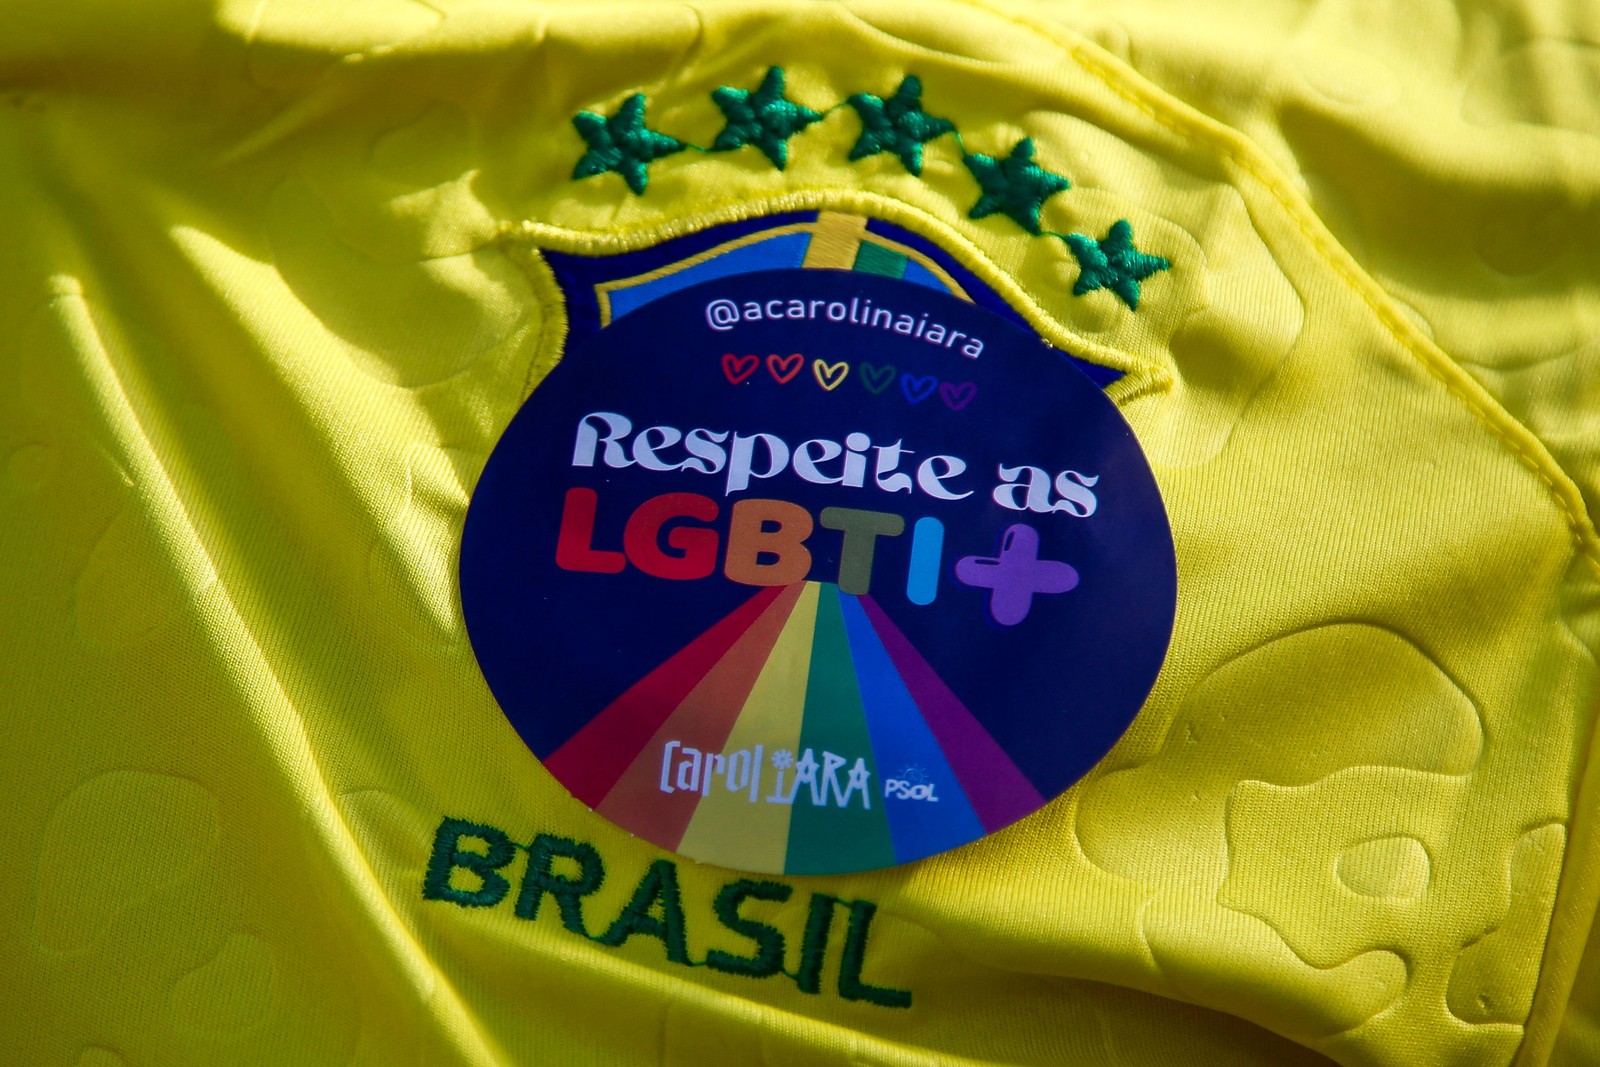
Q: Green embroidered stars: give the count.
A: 5